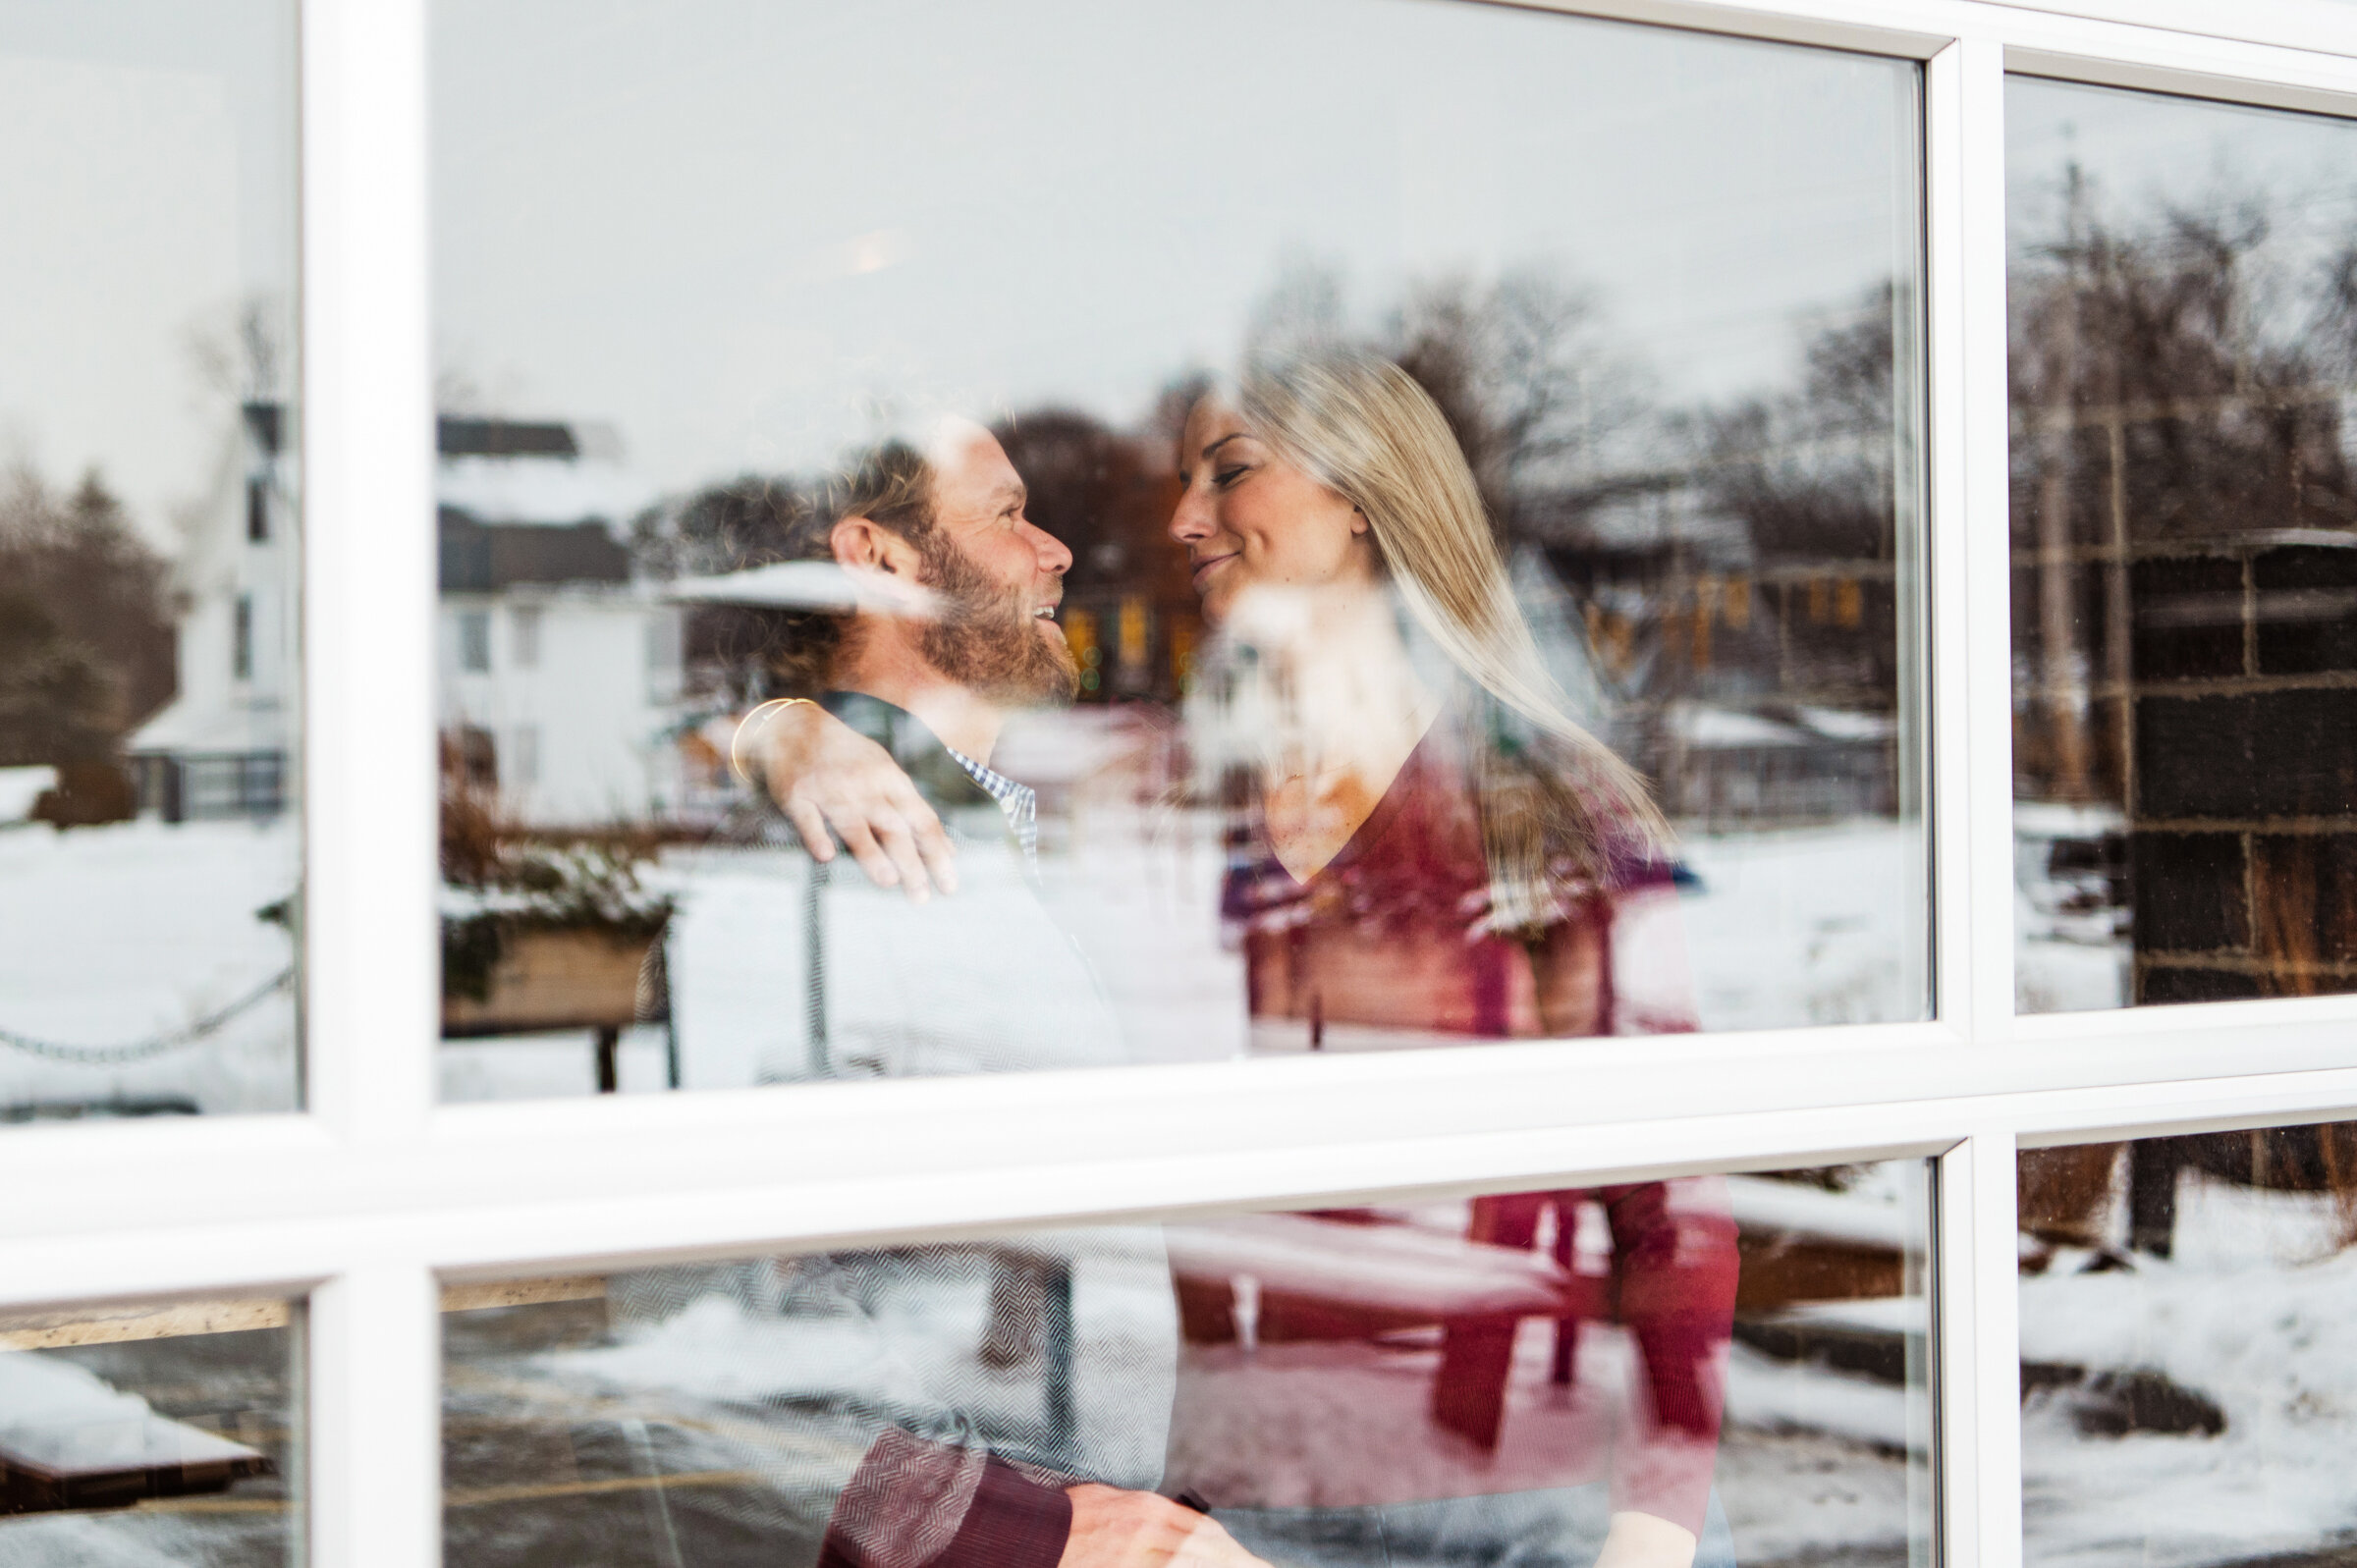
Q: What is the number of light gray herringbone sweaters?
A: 1